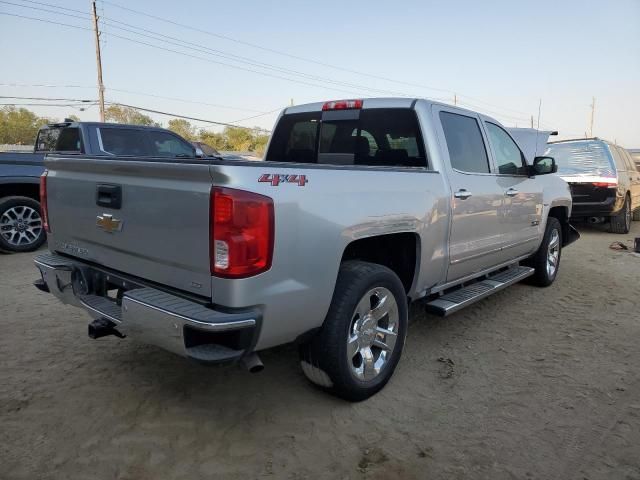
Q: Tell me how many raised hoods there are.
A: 1